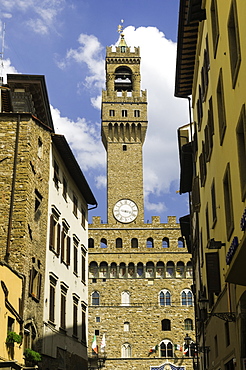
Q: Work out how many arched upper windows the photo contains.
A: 7